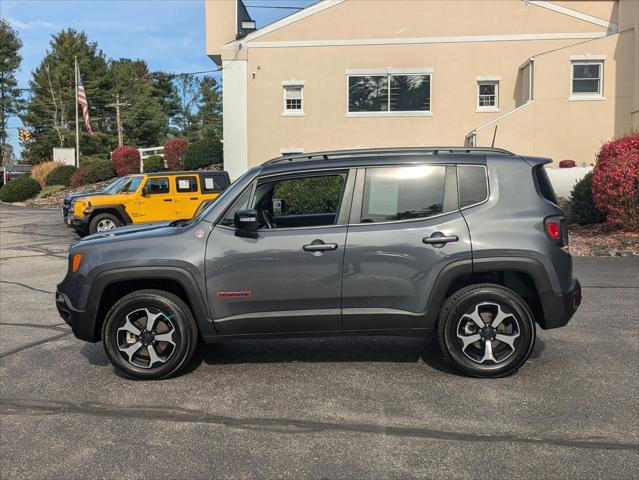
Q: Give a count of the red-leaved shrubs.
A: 3